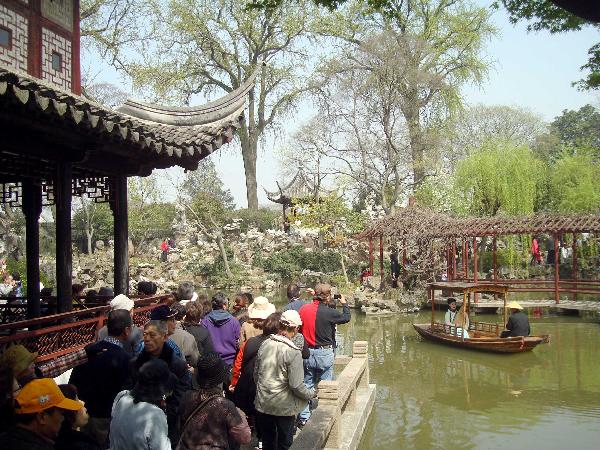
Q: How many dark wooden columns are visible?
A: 3